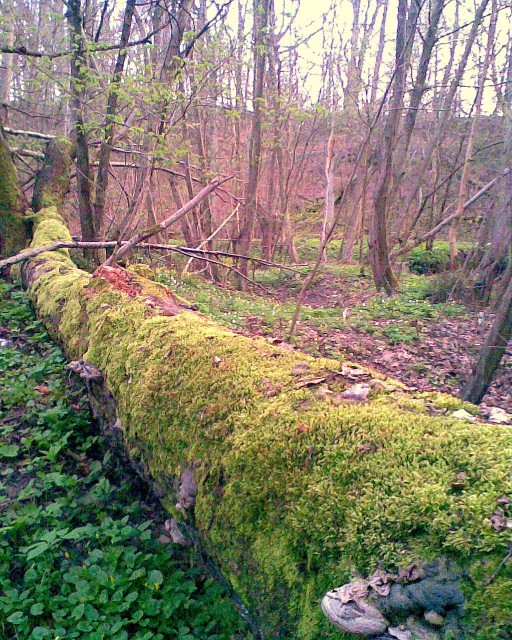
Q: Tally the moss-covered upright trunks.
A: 2